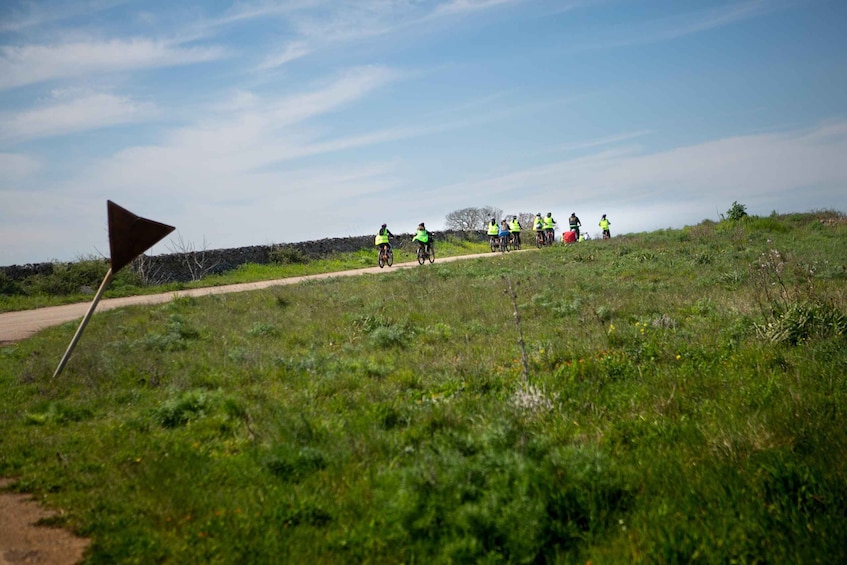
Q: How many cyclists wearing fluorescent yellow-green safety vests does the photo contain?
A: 7